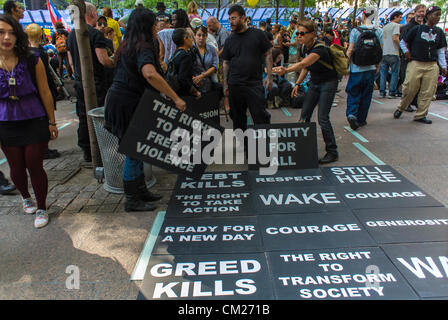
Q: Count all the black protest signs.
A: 15